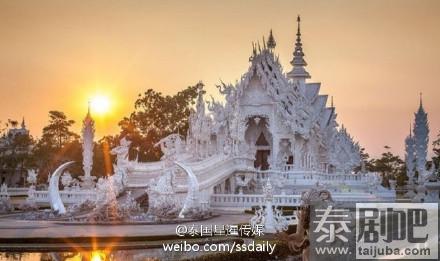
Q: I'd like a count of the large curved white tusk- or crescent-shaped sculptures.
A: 2